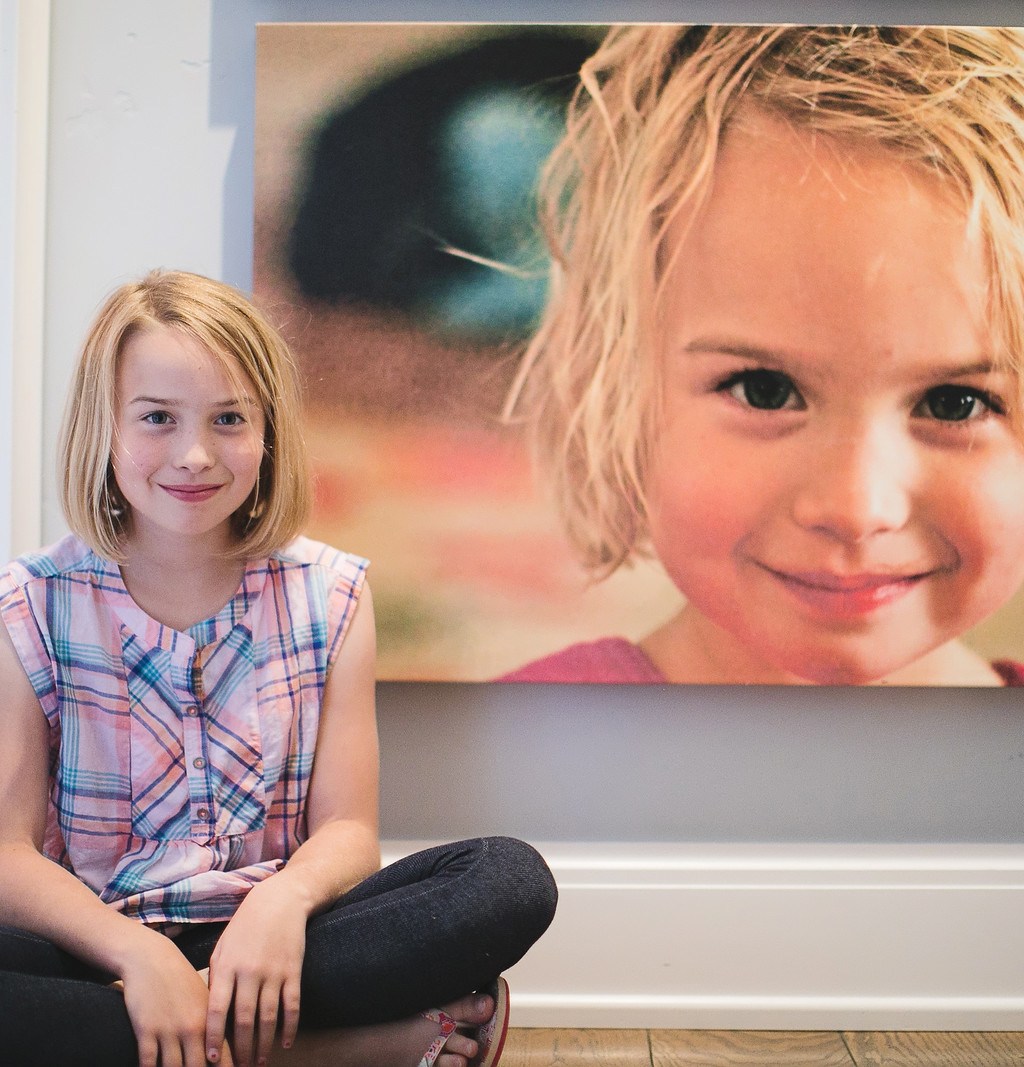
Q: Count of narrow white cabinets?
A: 0